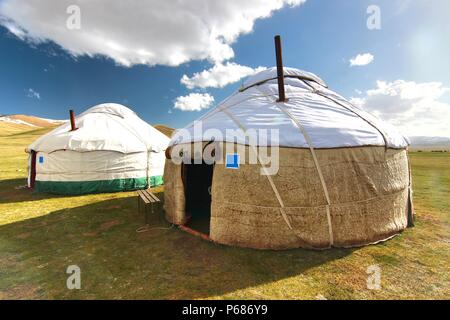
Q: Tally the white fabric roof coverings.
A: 2